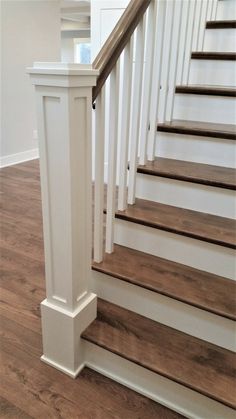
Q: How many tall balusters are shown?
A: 14